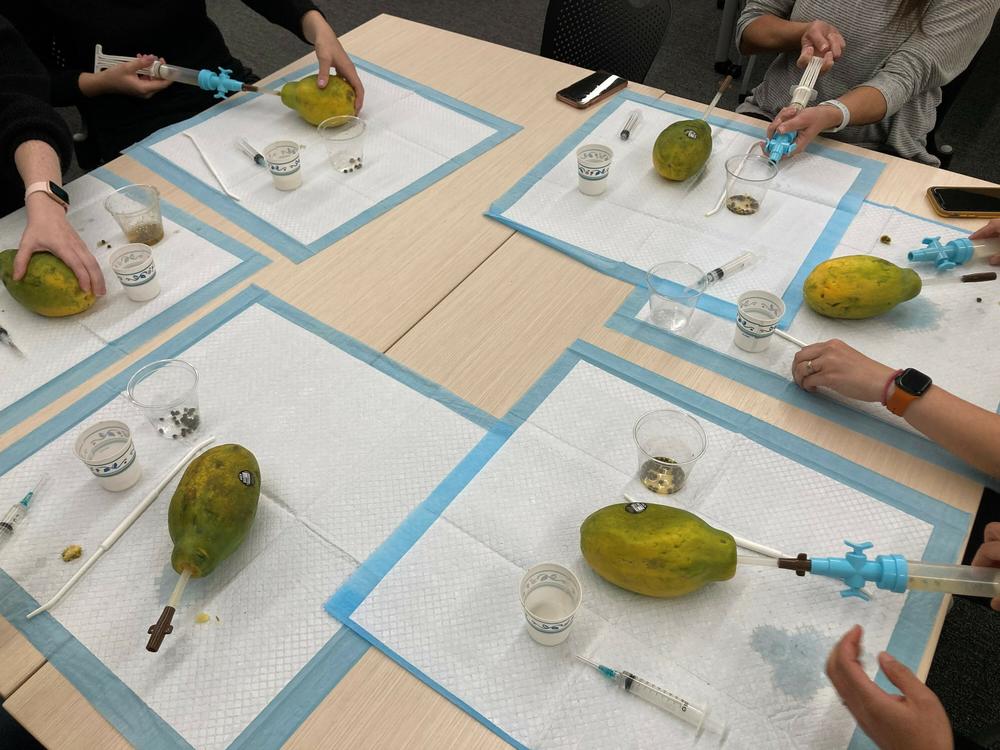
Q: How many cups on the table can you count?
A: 12